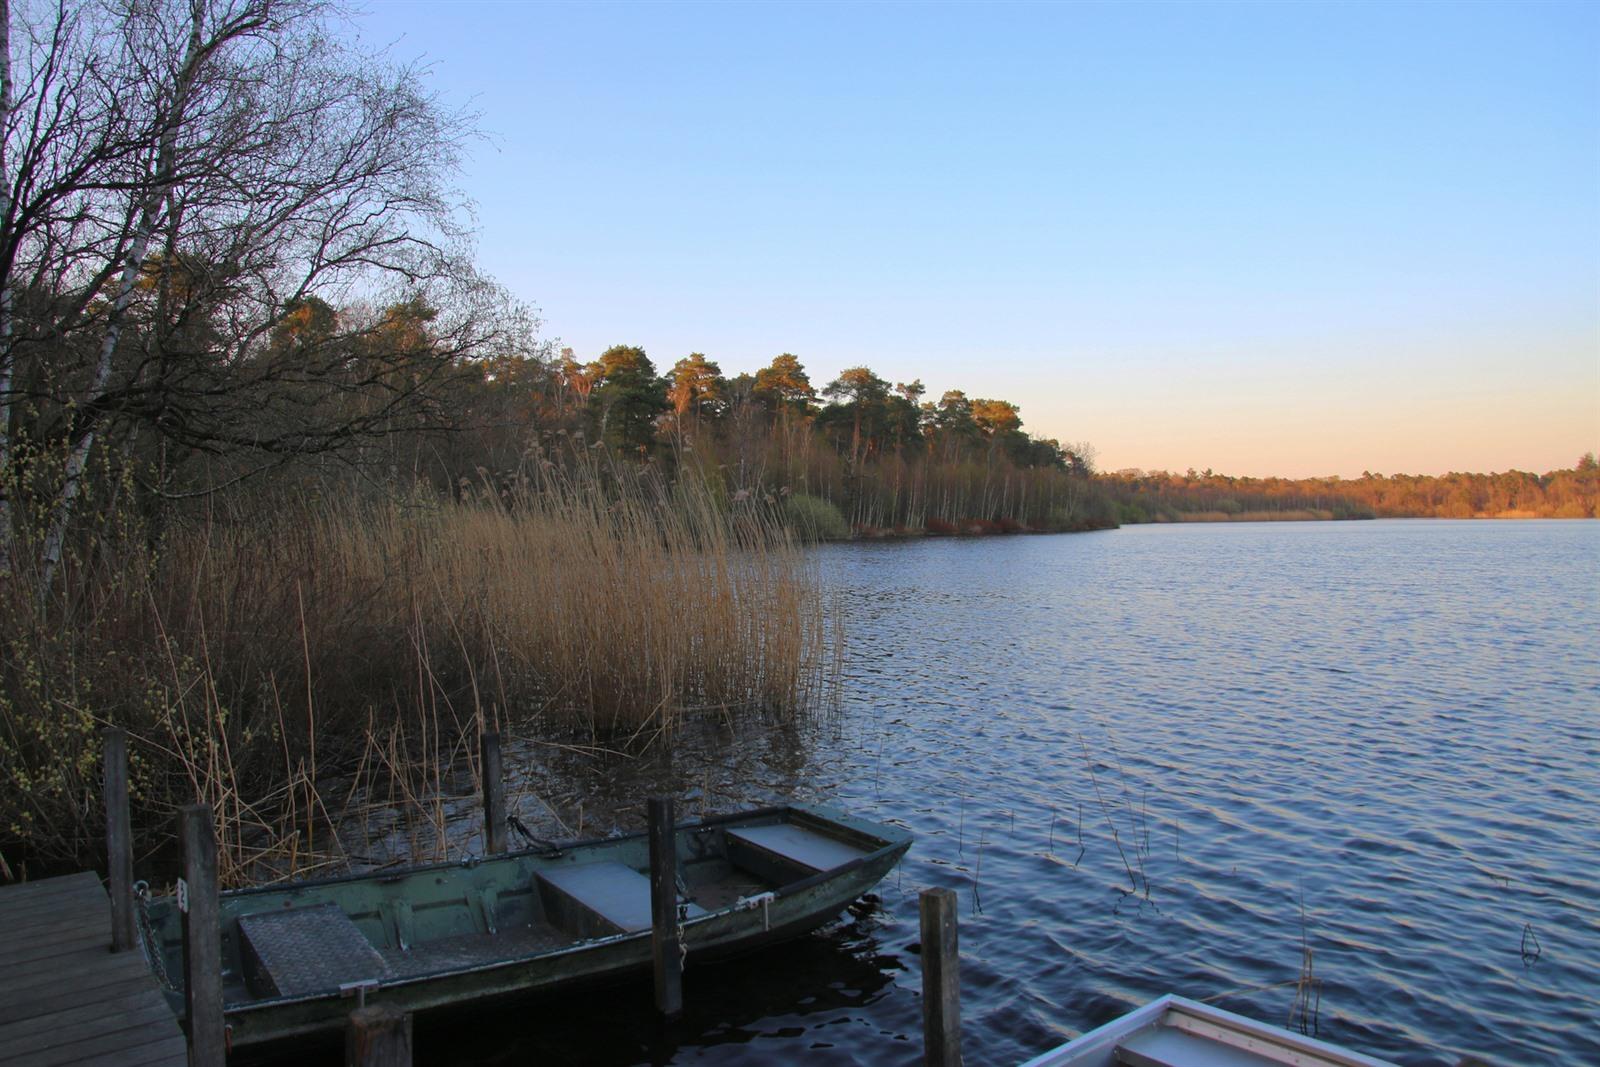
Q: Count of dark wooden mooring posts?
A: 6